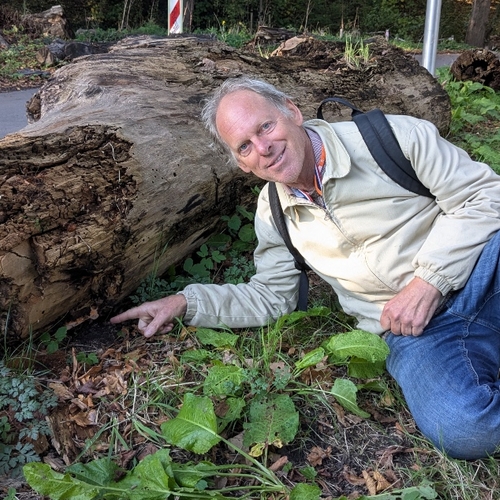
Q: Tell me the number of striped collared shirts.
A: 1